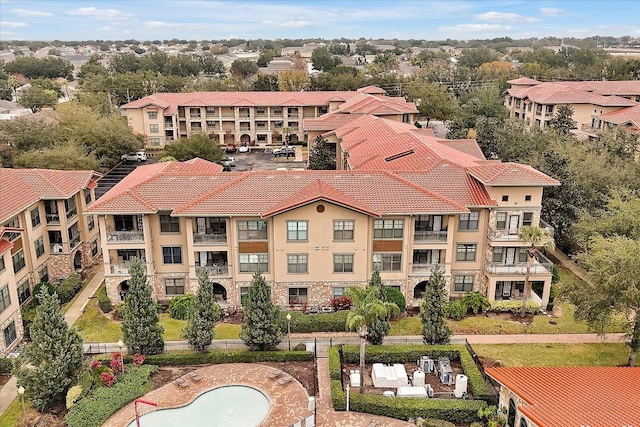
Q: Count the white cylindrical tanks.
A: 2